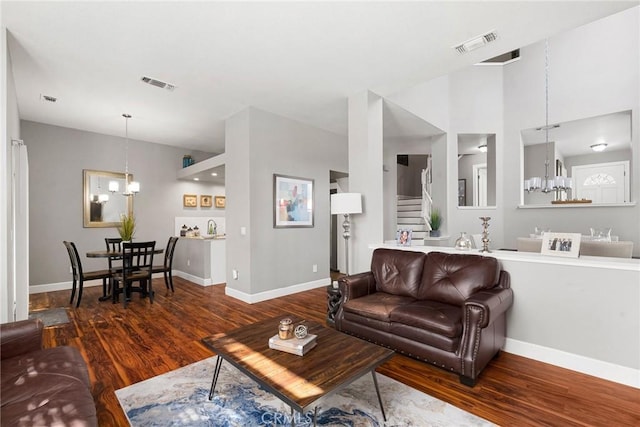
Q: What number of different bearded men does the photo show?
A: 0